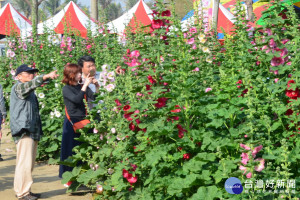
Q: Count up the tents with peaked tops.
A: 4